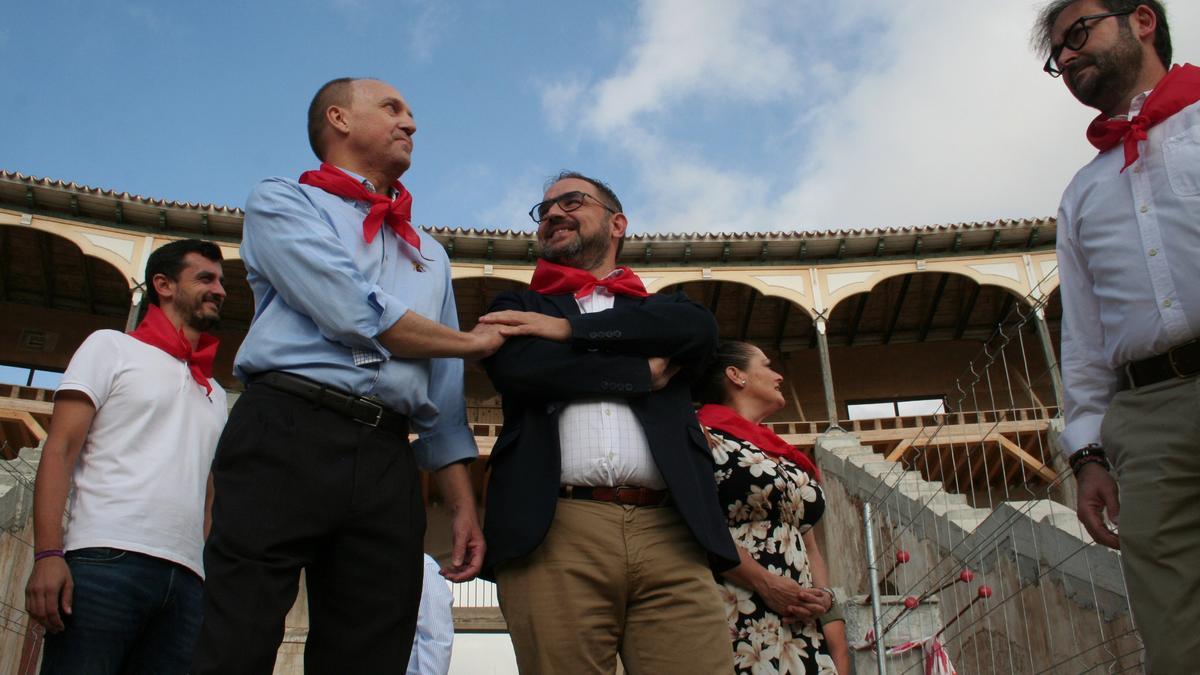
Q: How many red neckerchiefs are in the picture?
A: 5